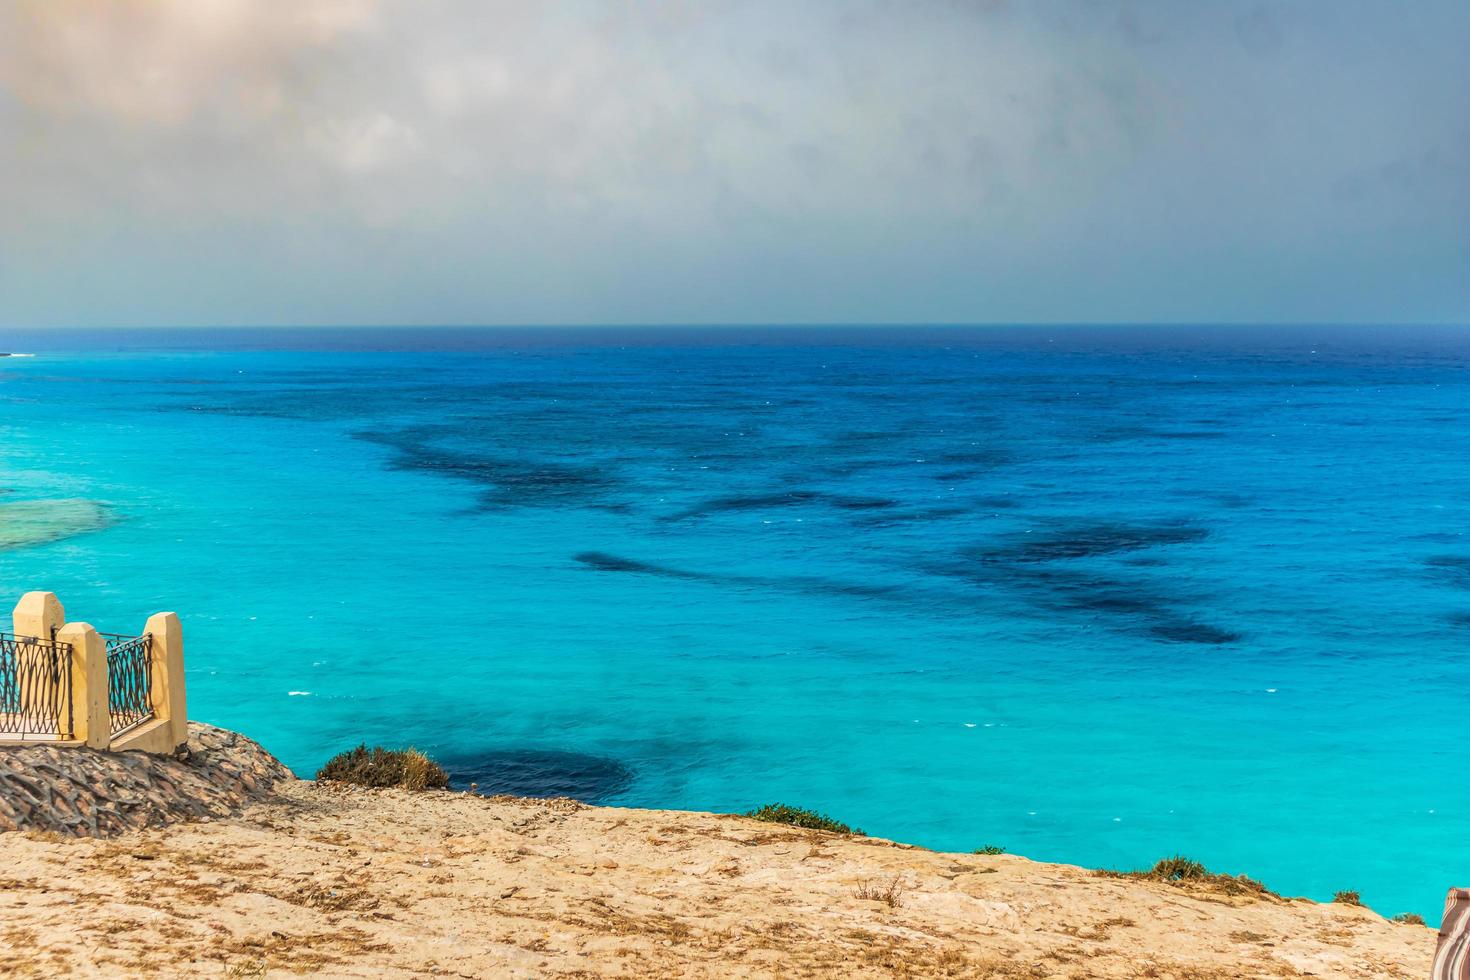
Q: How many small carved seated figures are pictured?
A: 0